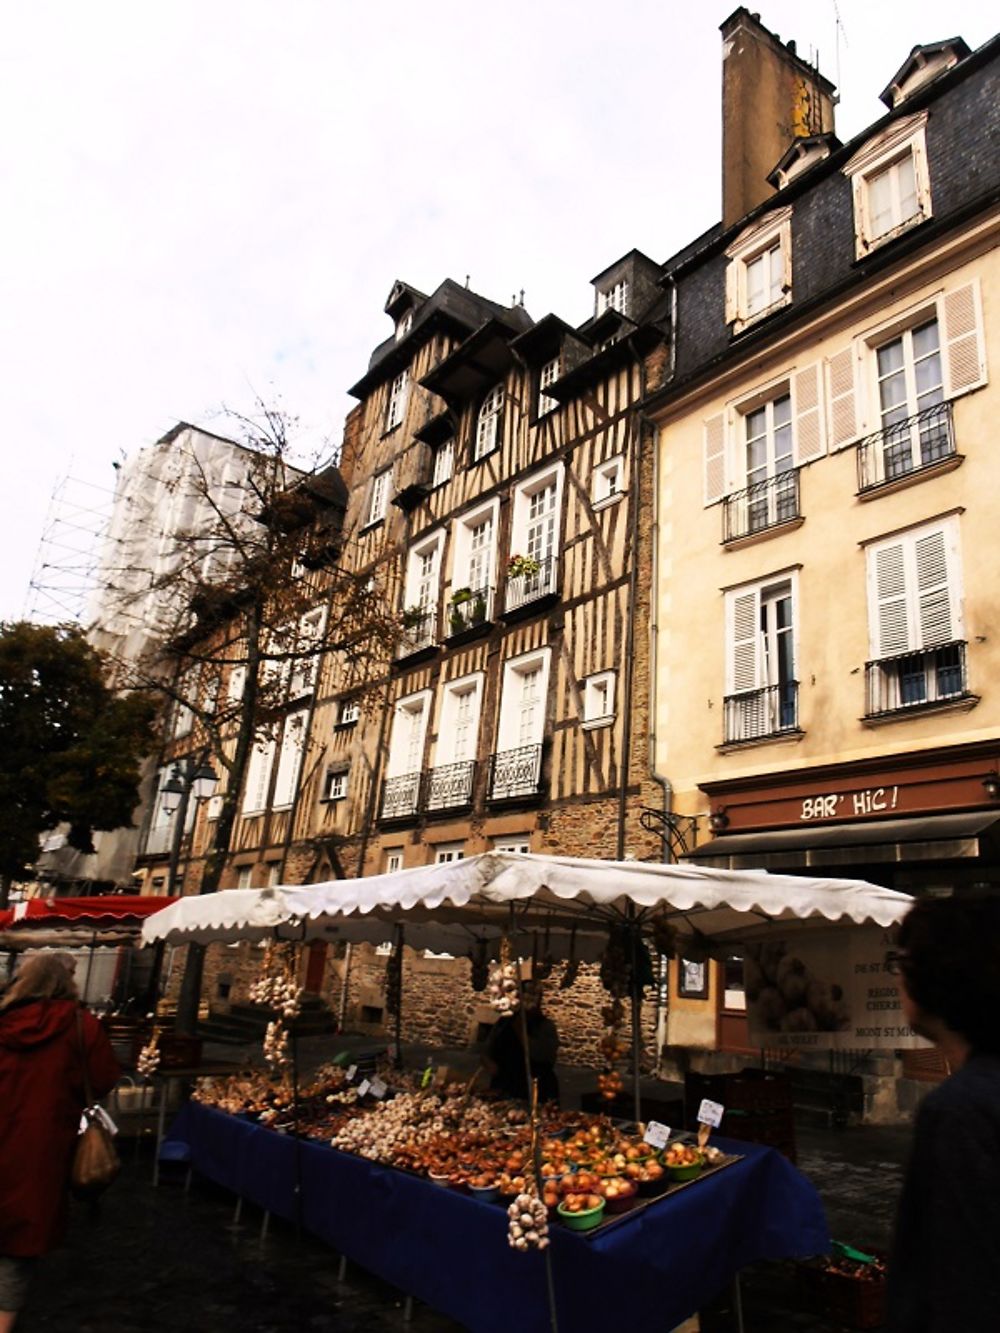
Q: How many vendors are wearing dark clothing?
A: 1